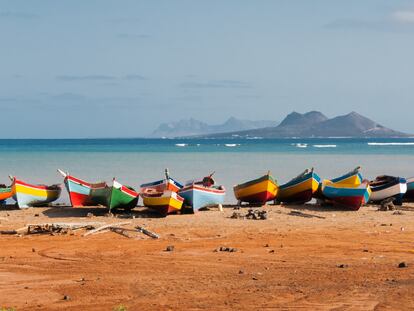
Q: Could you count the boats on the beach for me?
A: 13